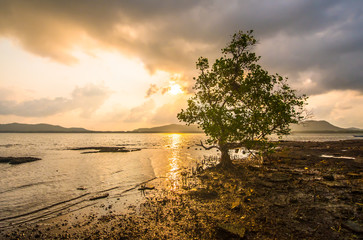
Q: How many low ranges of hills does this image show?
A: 3